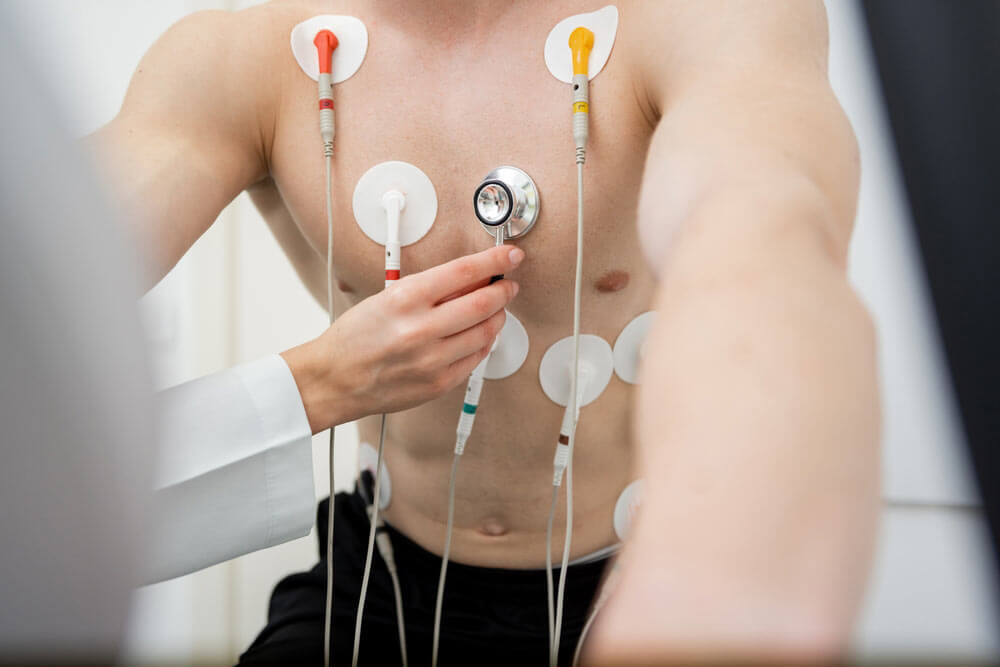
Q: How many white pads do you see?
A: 8